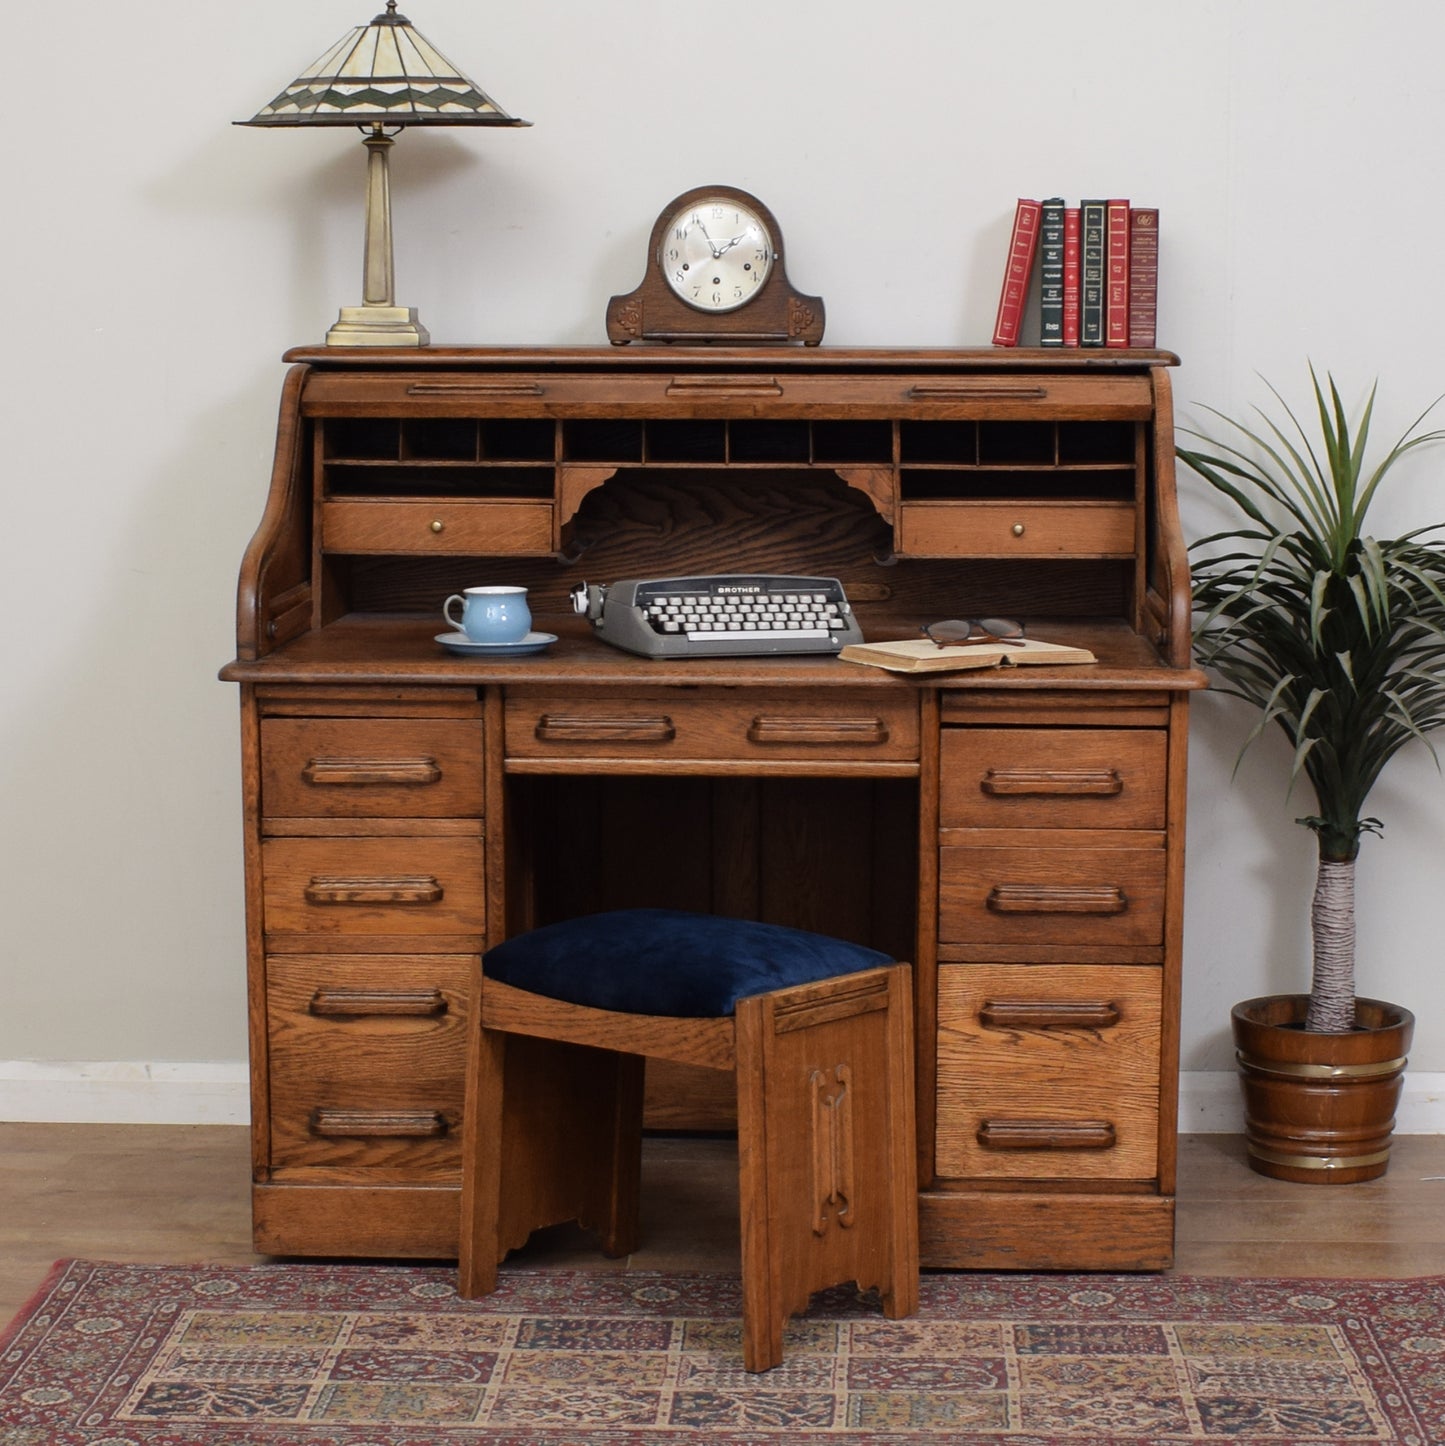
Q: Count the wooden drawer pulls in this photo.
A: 10